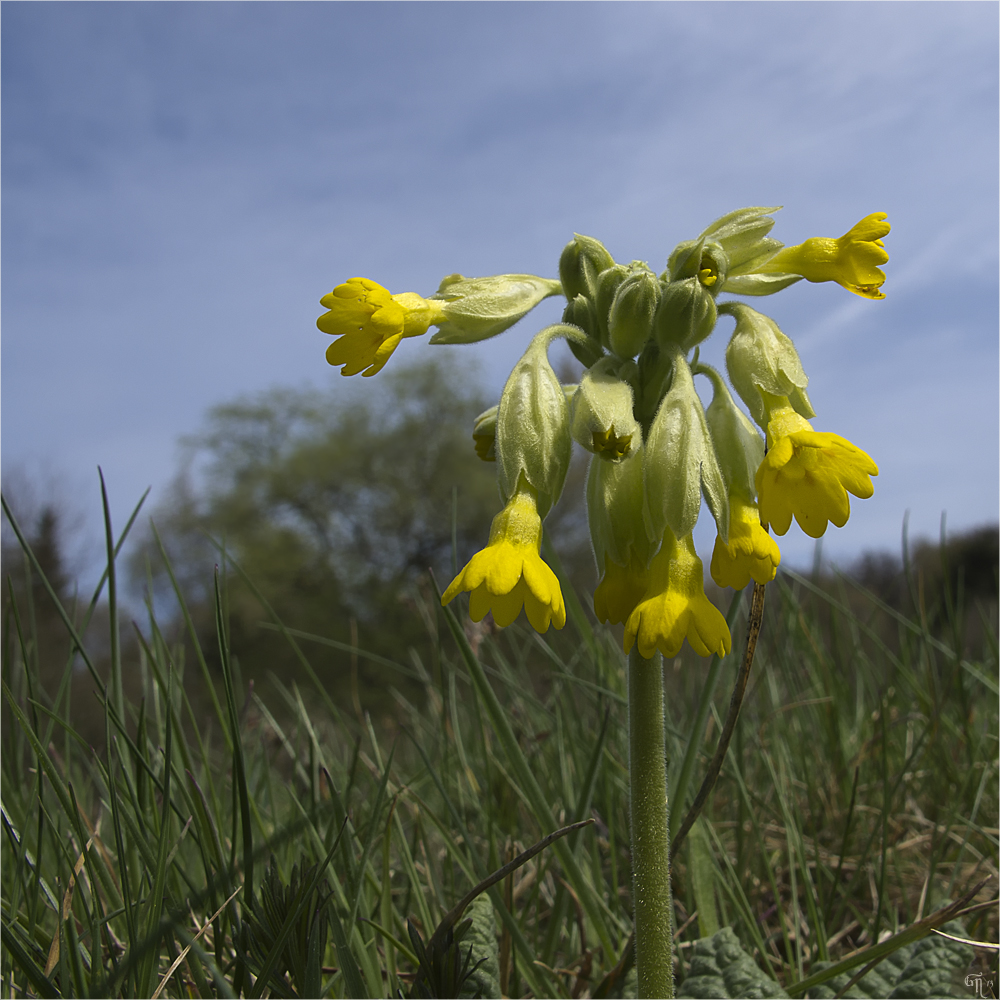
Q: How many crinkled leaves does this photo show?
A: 3